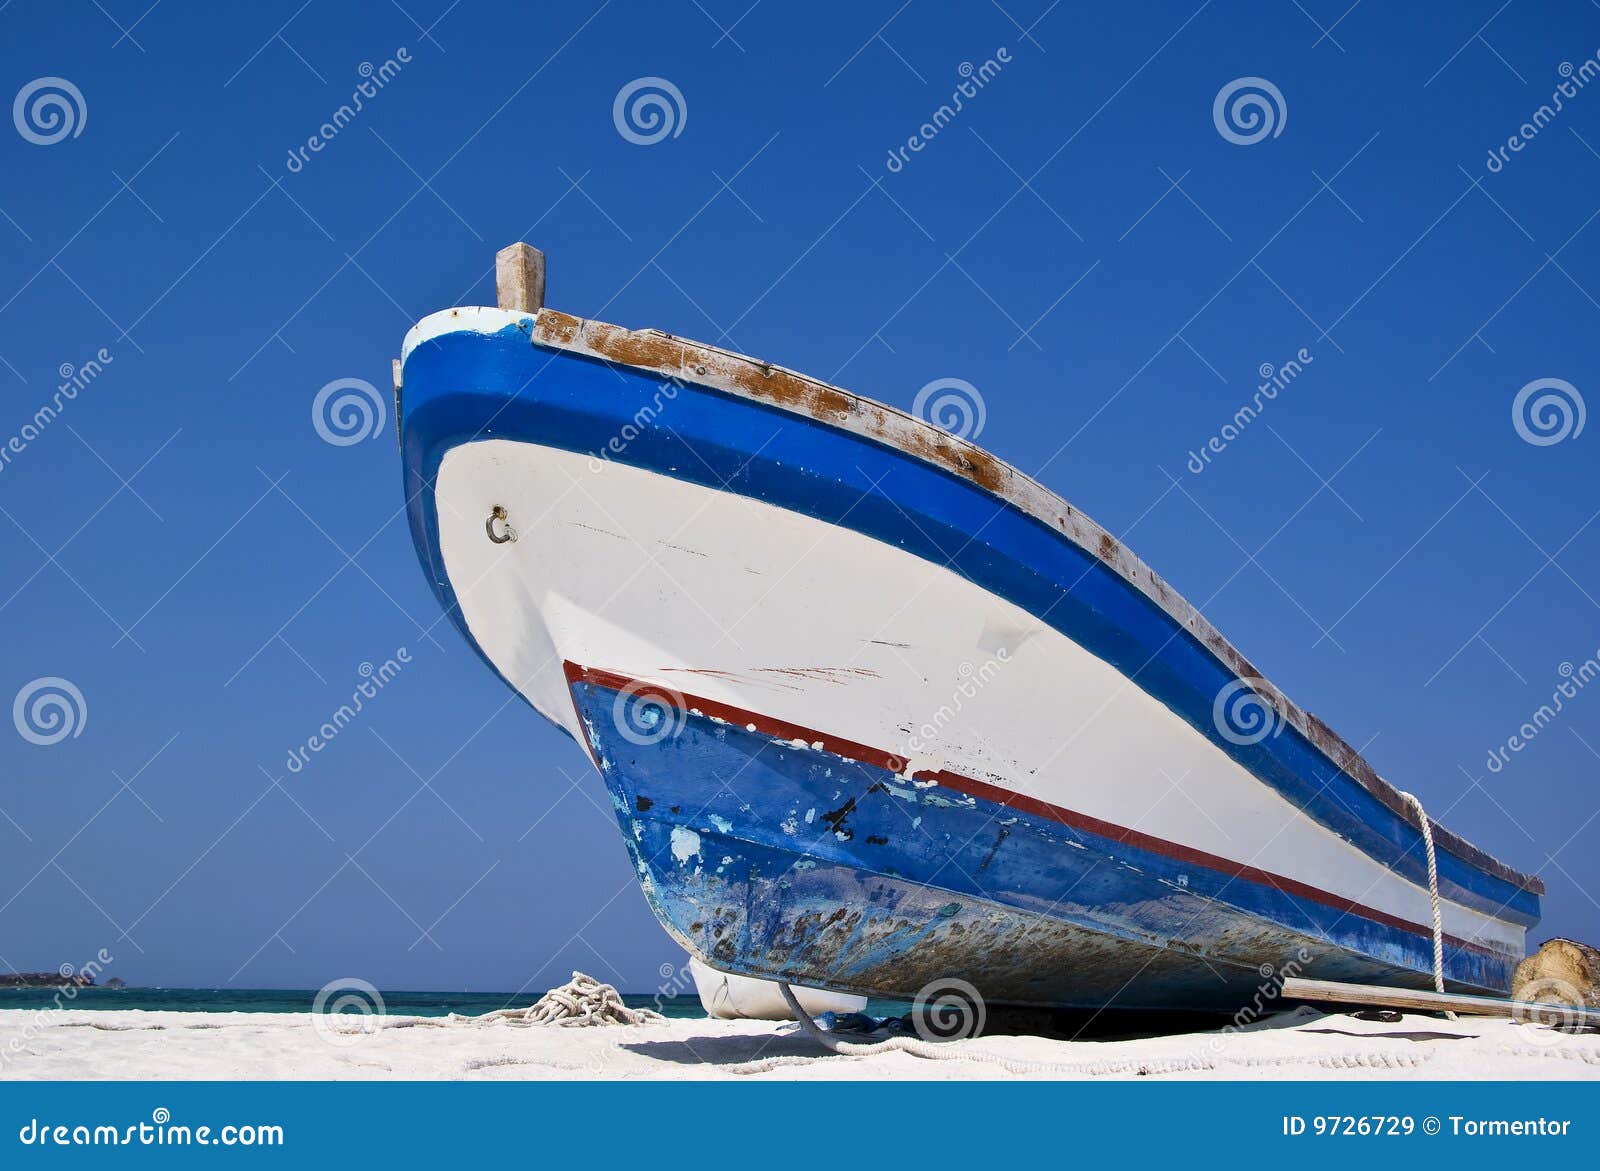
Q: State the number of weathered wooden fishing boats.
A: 1